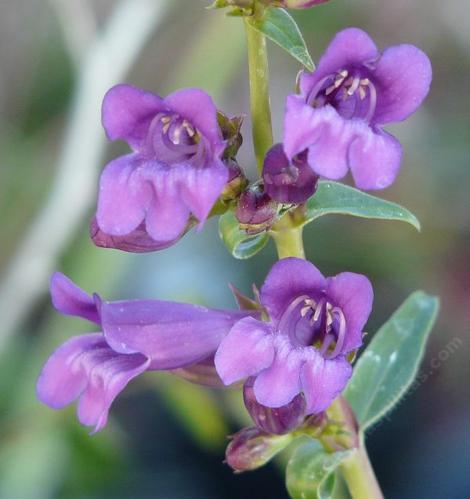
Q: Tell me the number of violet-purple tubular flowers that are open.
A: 4